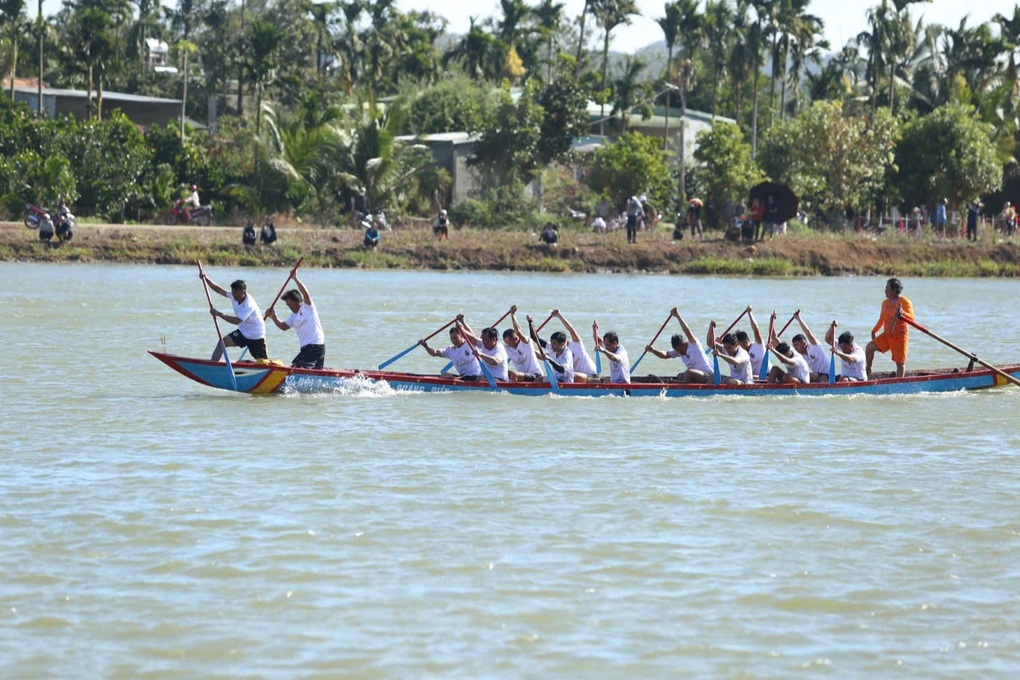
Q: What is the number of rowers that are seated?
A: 12